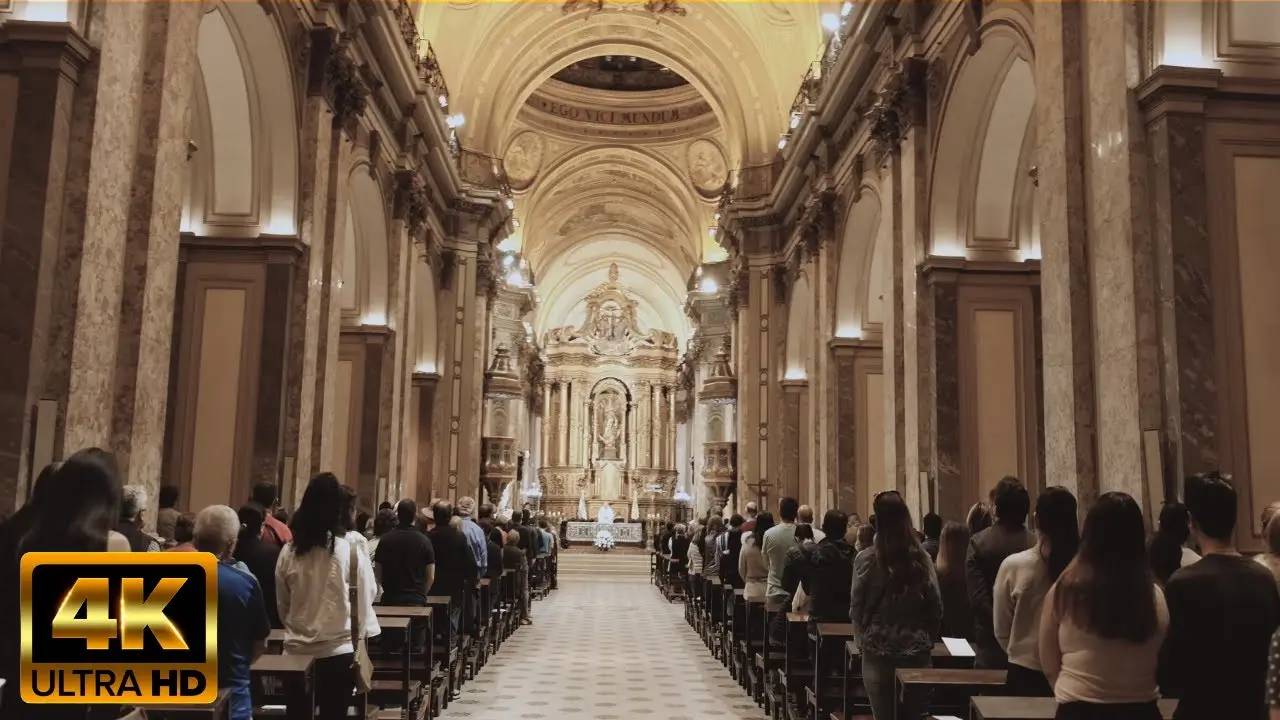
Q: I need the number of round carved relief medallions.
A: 2